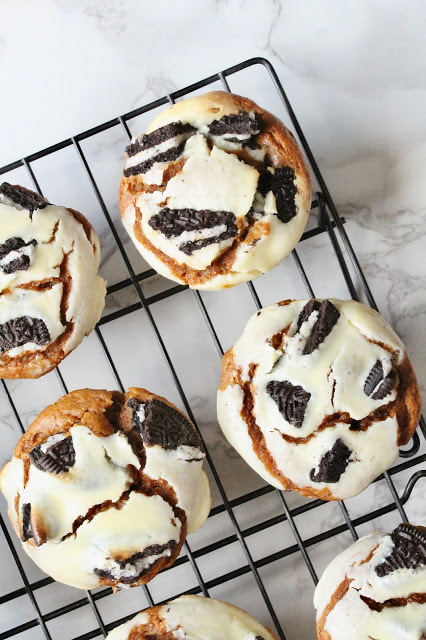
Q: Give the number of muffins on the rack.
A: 6